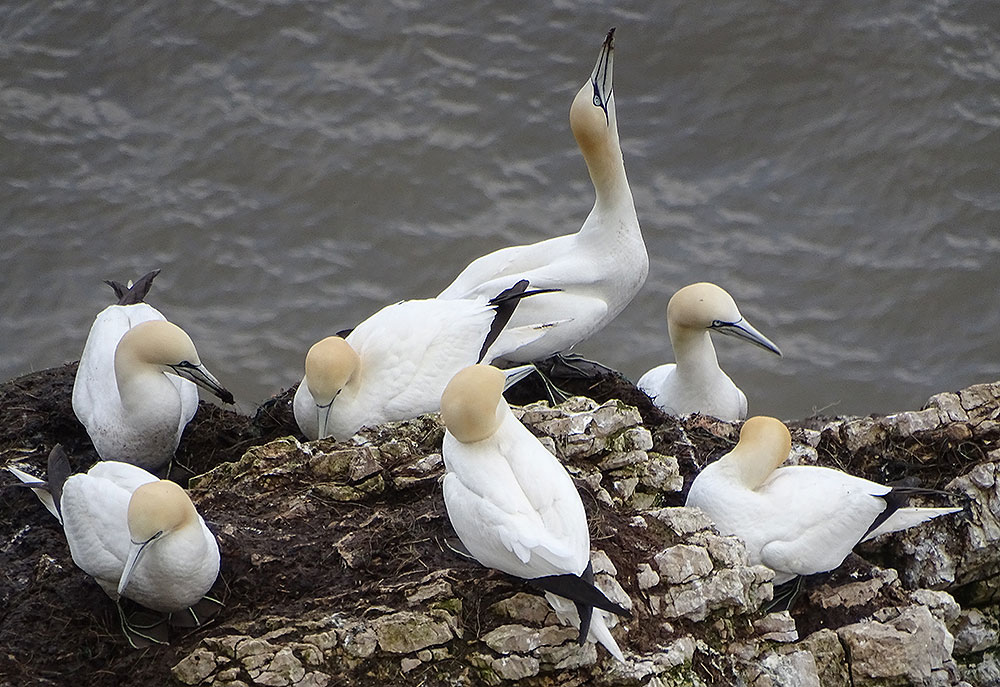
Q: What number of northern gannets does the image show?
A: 7